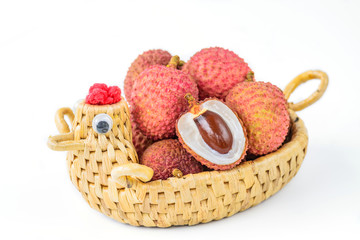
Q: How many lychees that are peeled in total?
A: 1